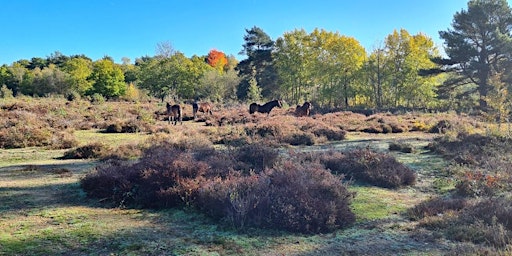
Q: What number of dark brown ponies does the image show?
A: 4